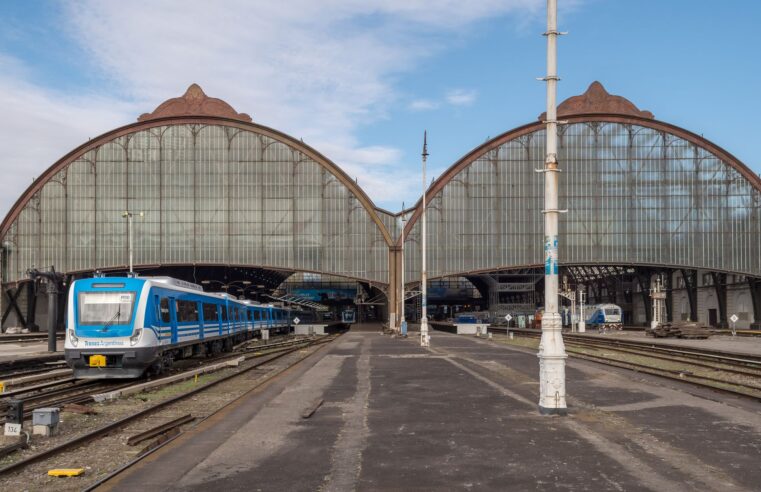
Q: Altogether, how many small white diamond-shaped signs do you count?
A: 3